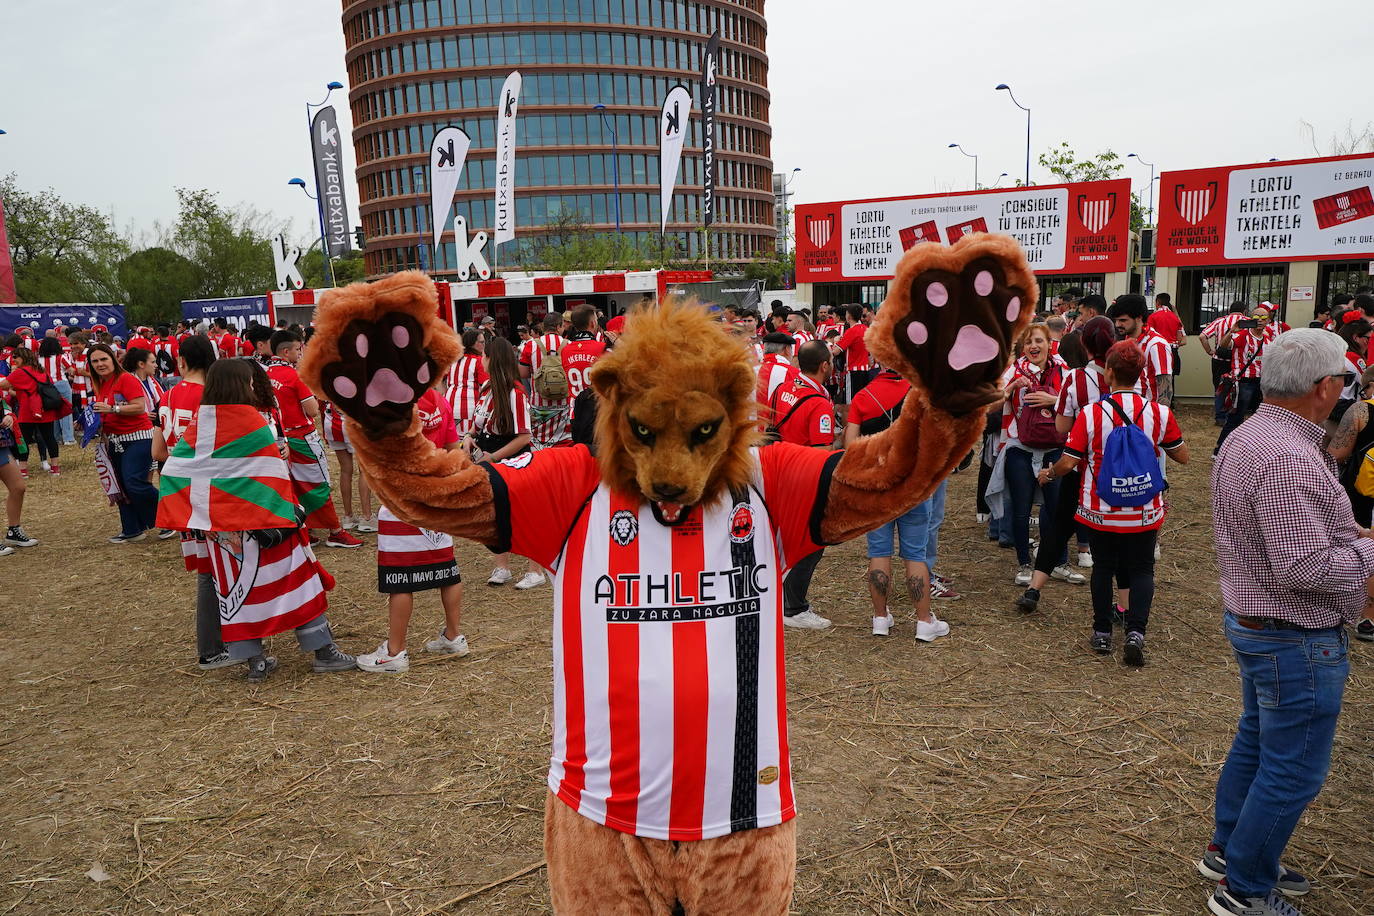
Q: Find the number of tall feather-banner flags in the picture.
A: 5